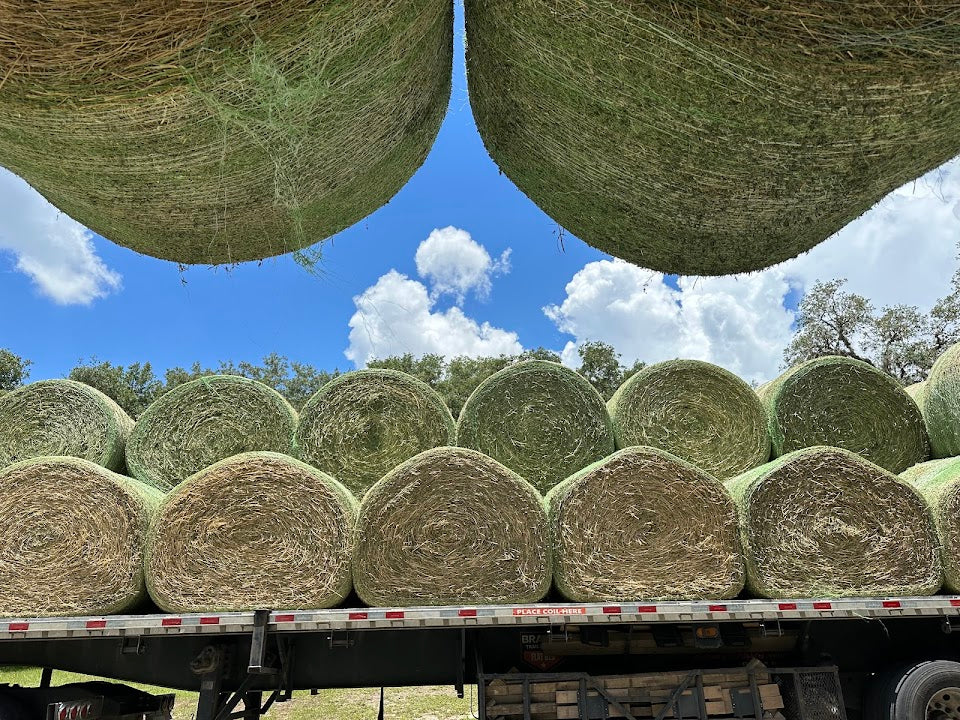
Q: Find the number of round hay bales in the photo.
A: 15